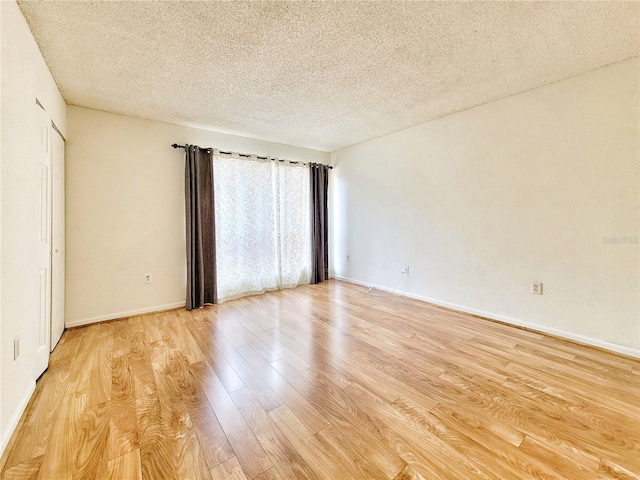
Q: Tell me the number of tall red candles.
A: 0